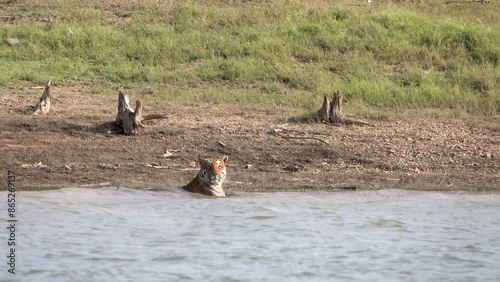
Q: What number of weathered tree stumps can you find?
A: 3